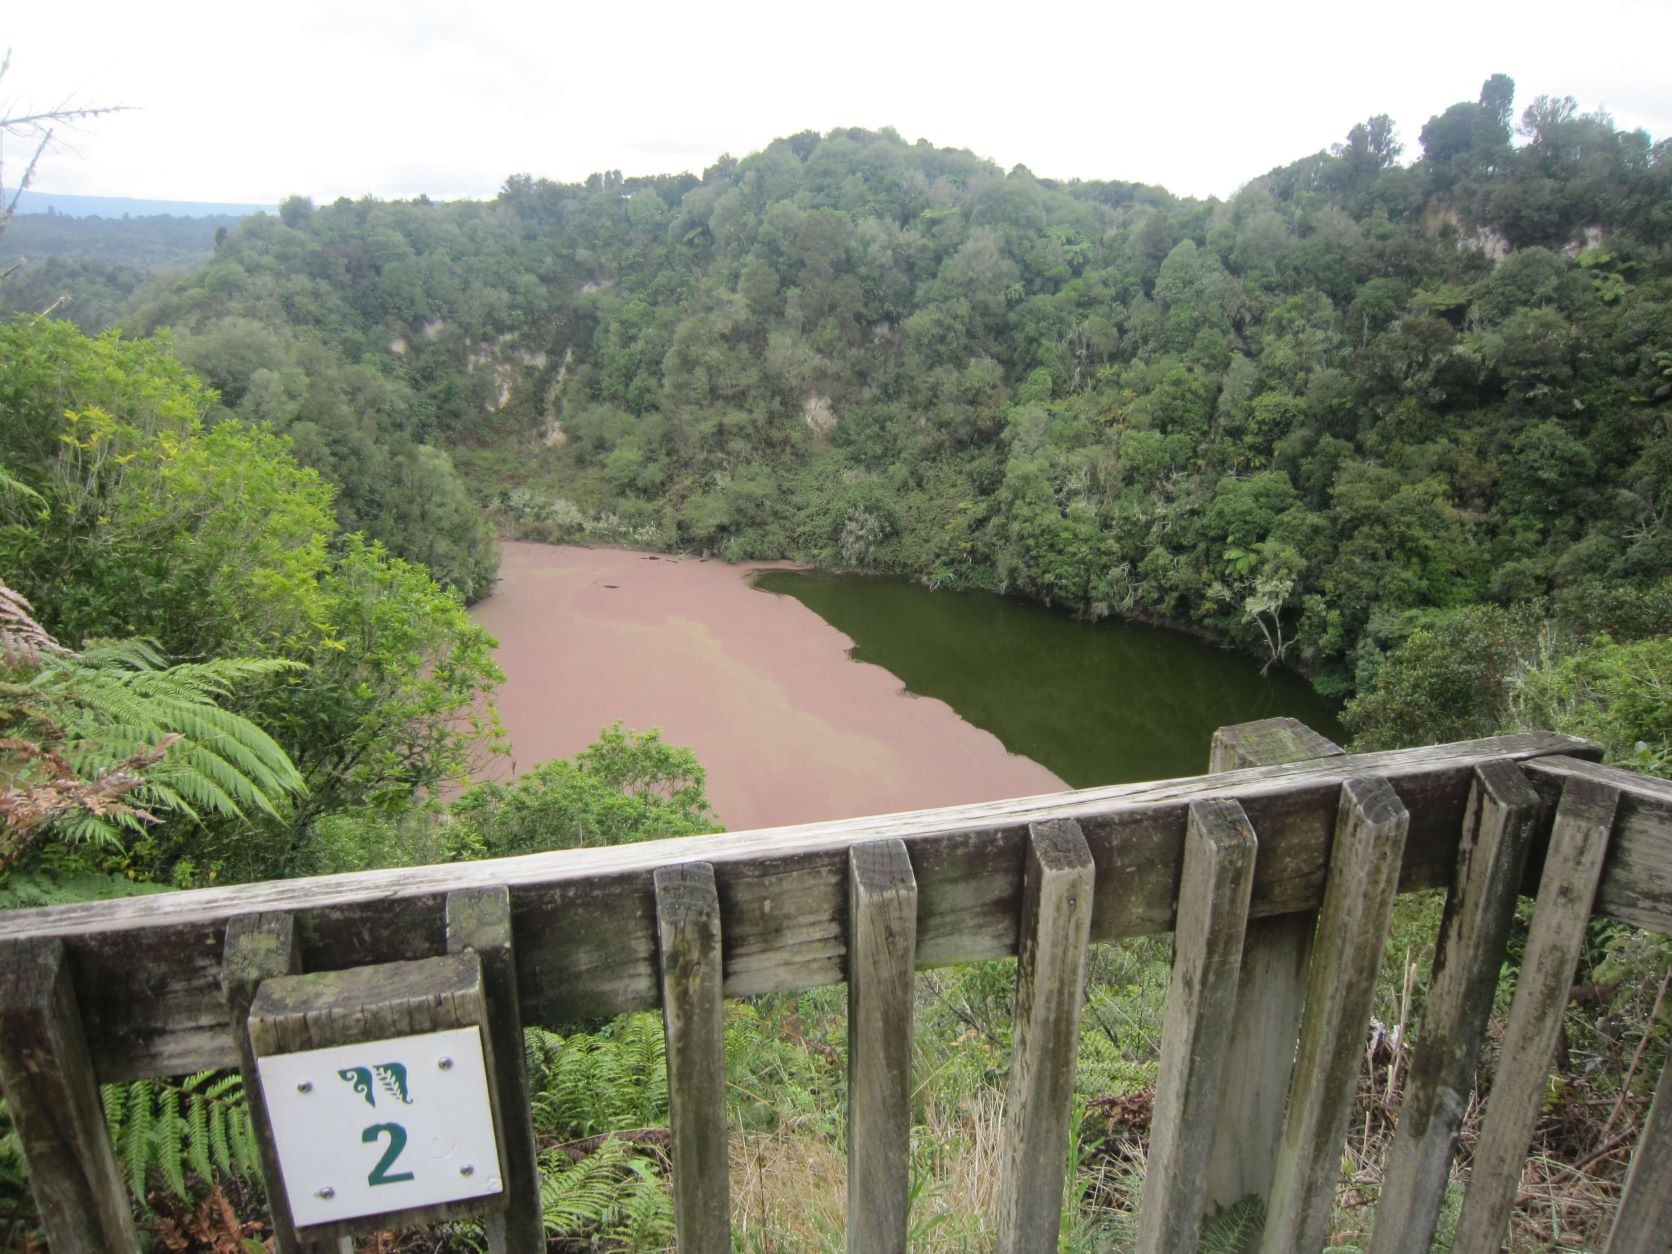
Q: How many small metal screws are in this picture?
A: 4